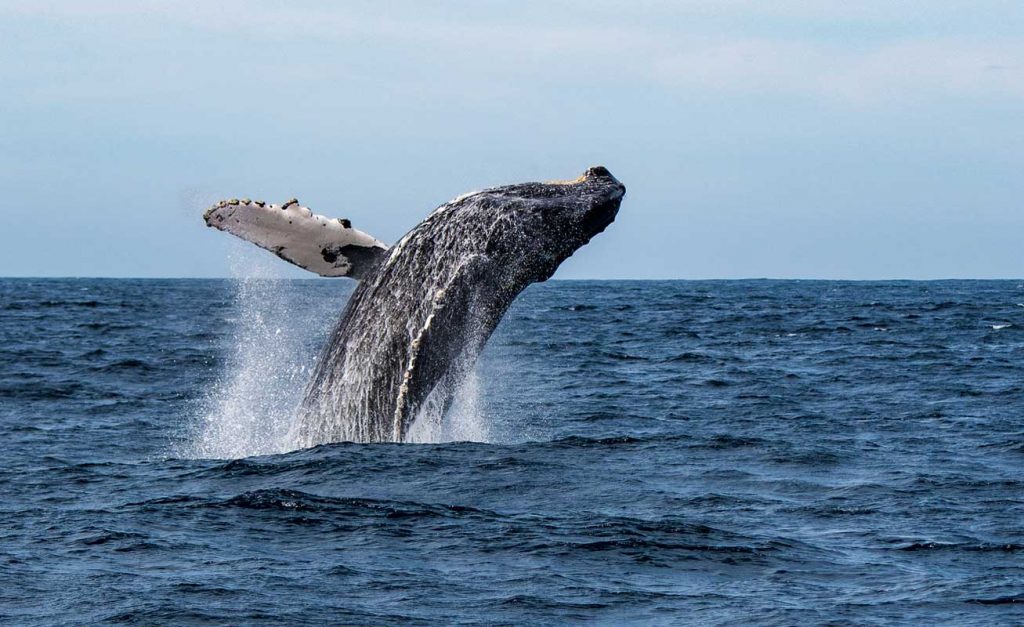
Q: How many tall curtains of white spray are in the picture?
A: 2